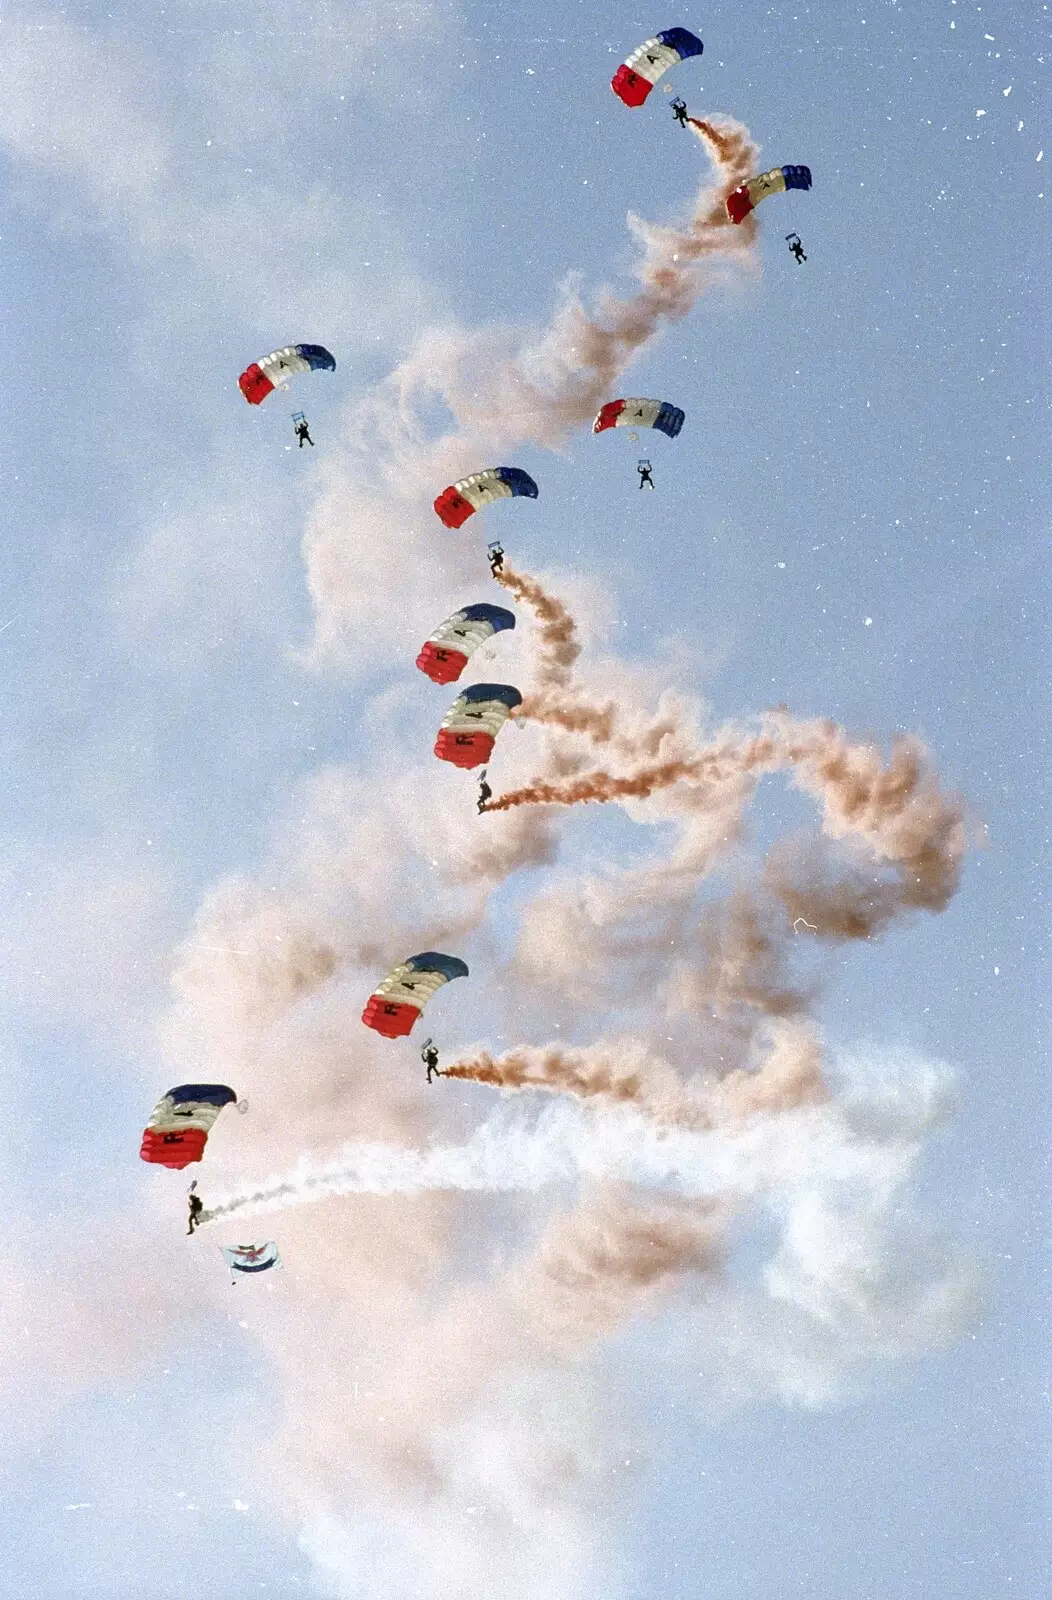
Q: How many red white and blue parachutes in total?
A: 9